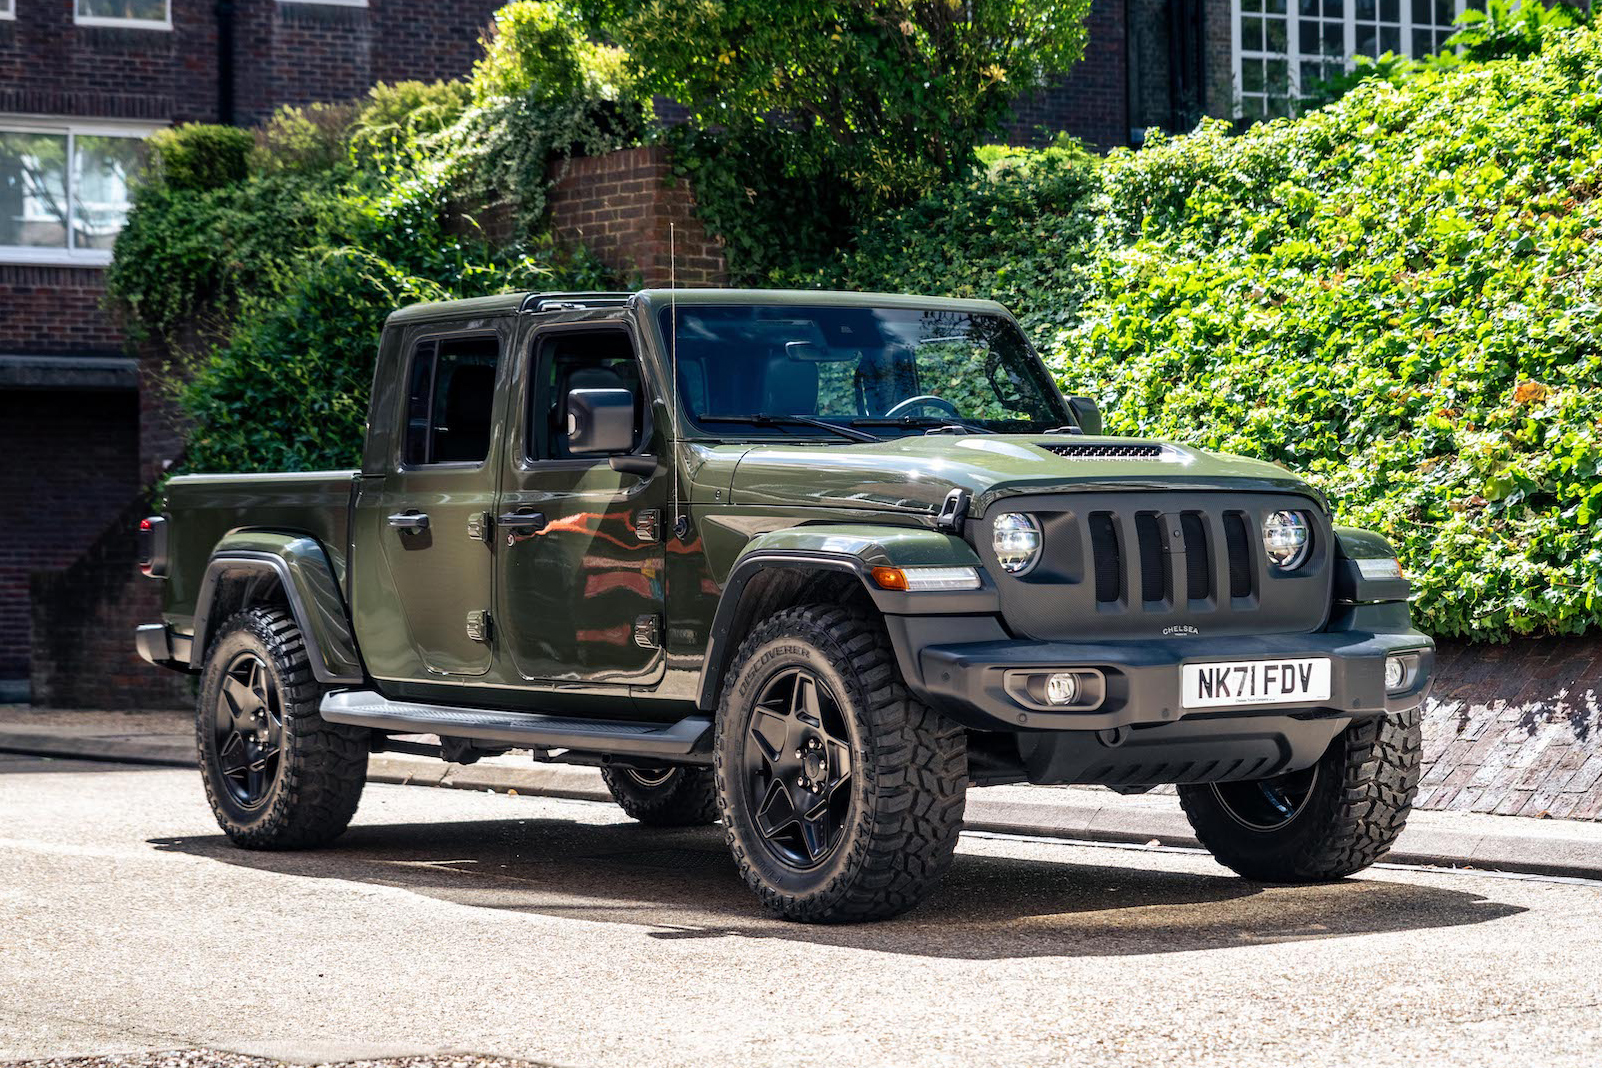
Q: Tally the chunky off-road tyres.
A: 4